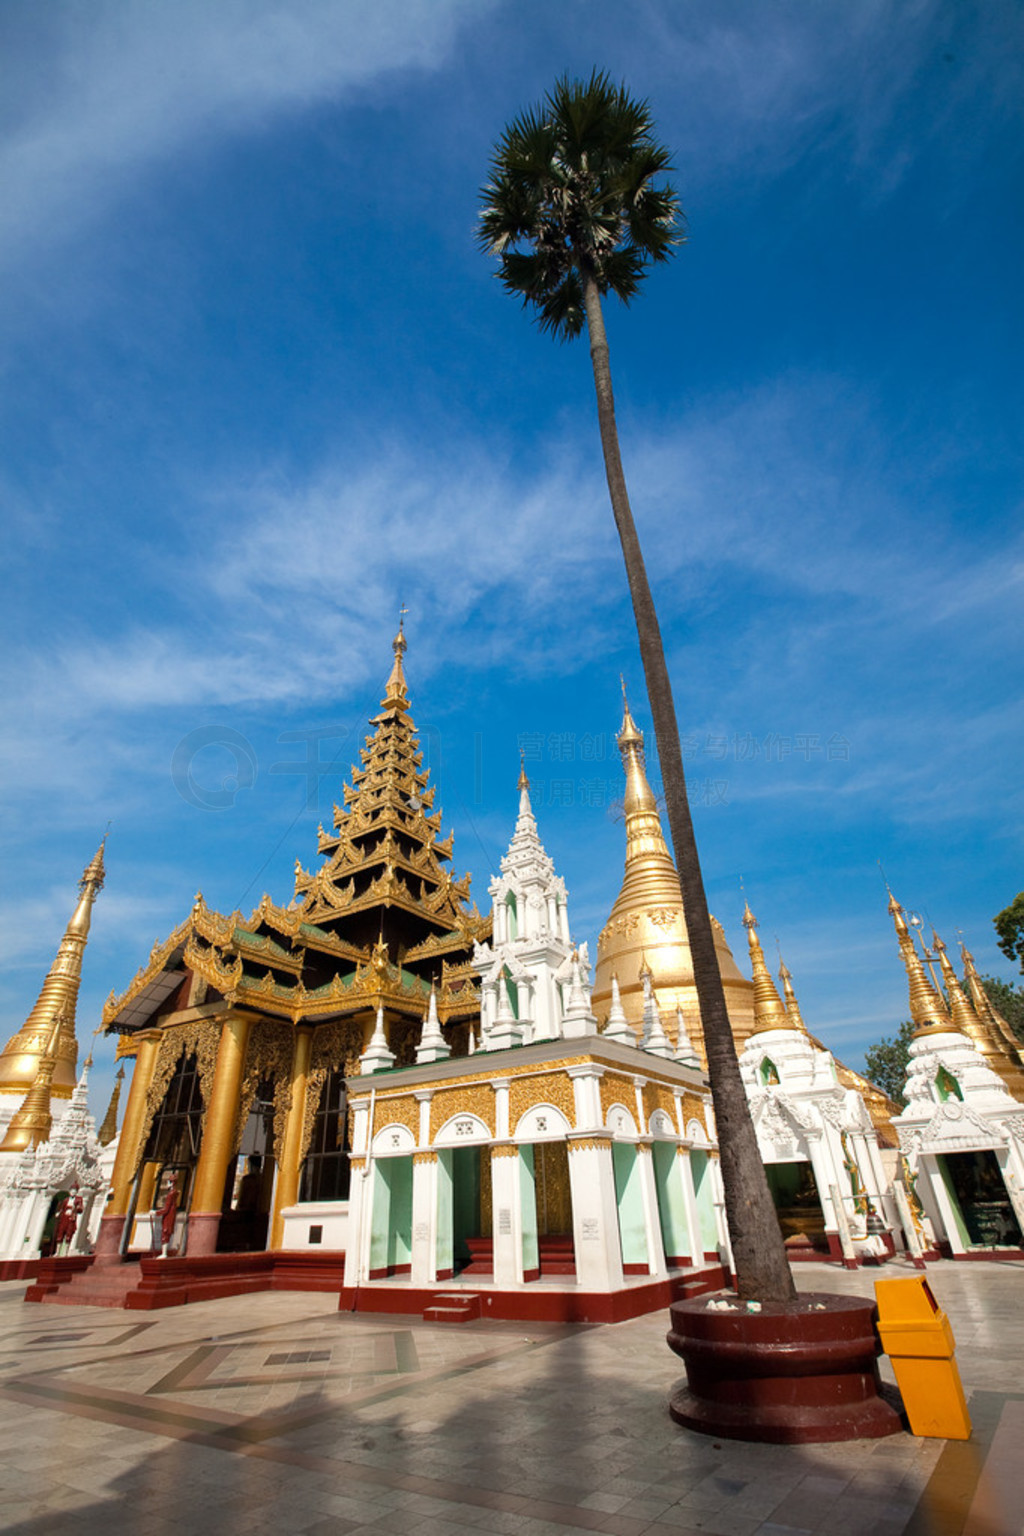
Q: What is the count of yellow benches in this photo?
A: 0